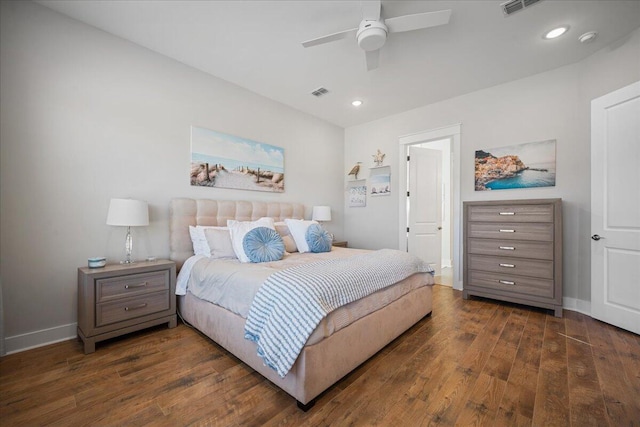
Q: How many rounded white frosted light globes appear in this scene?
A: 1